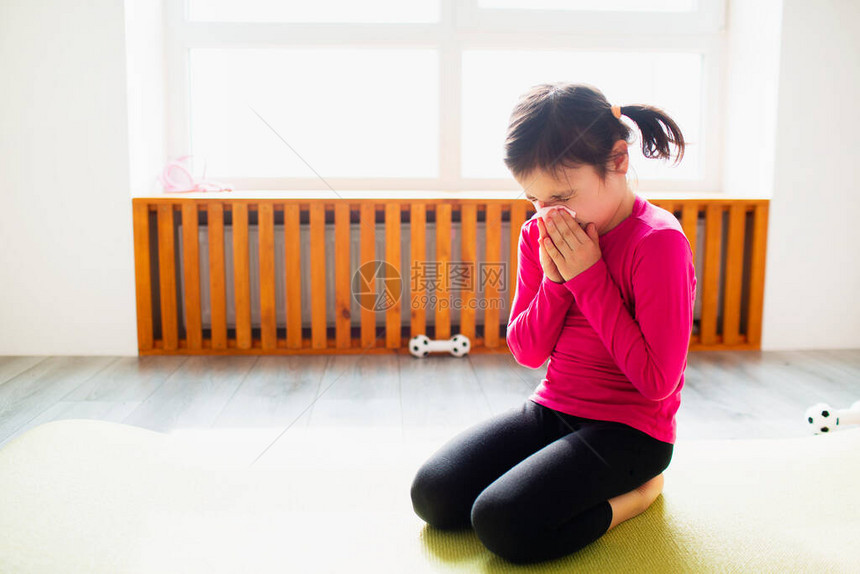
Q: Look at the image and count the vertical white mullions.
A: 1